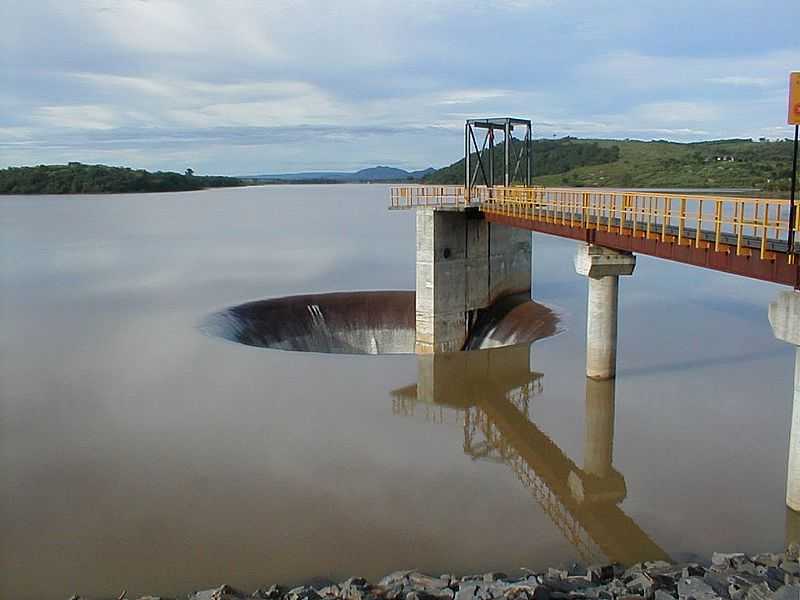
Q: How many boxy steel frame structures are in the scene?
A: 1